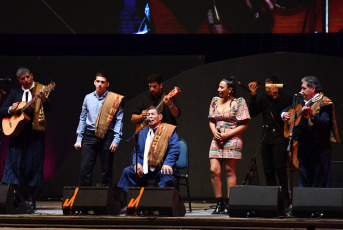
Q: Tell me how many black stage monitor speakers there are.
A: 5